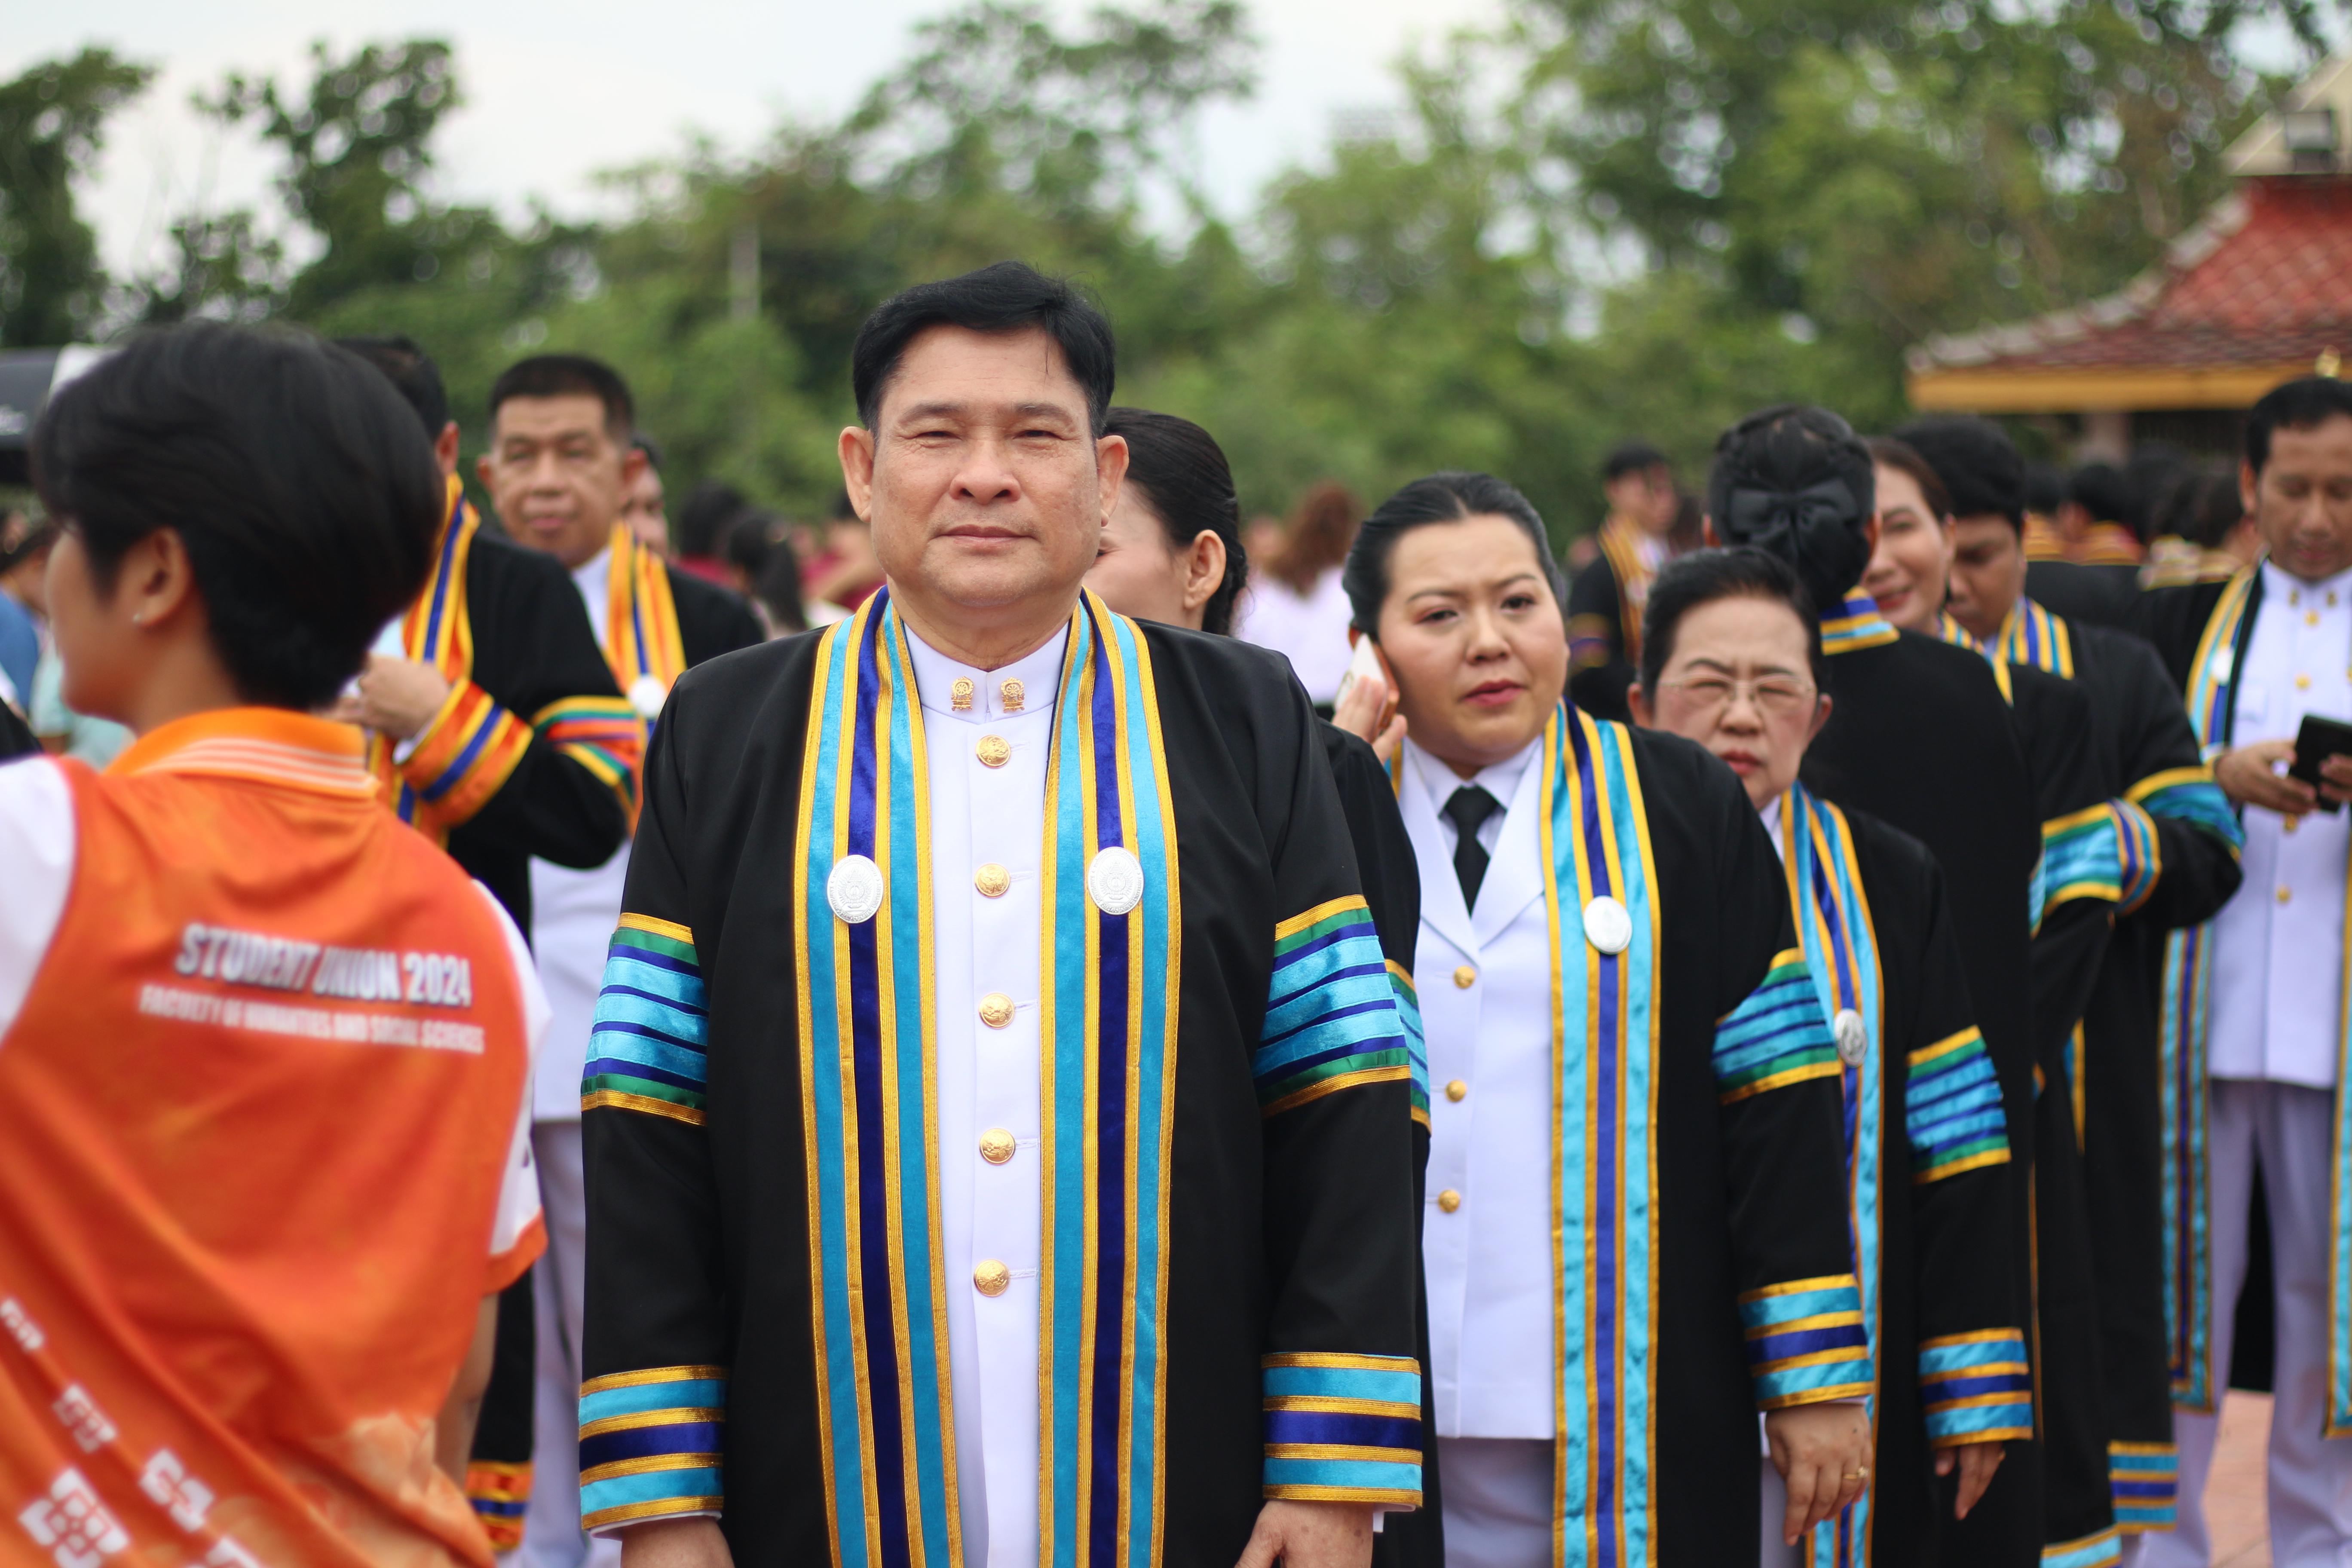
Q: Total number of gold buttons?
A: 12